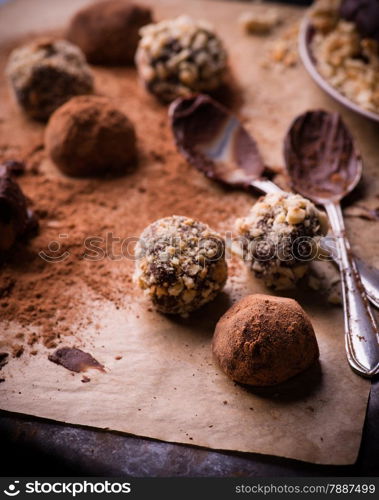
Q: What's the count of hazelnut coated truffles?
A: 4